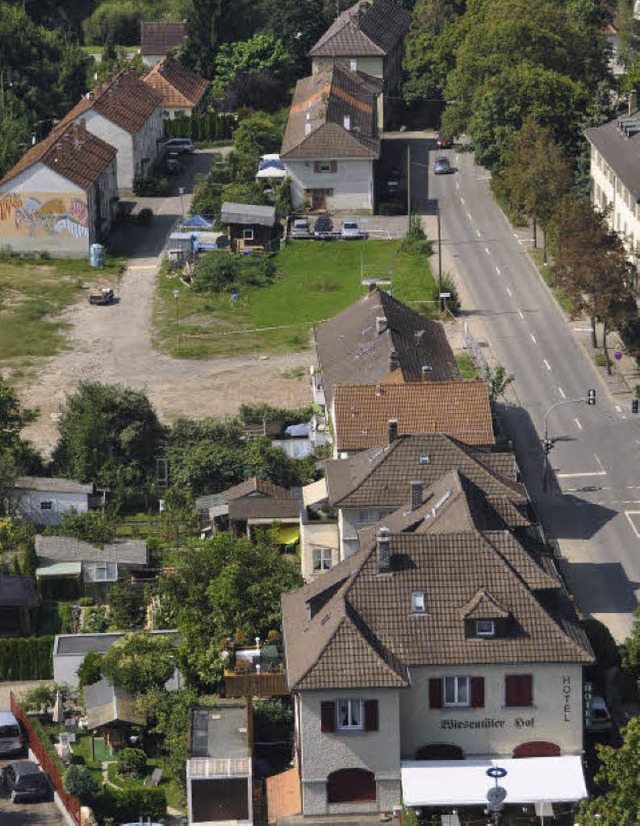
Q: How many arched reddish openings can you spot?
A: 3